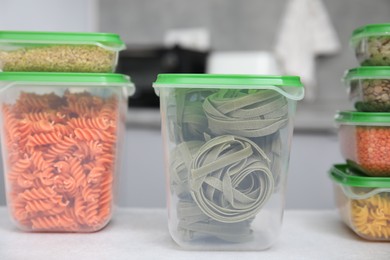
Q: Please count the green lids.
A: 7